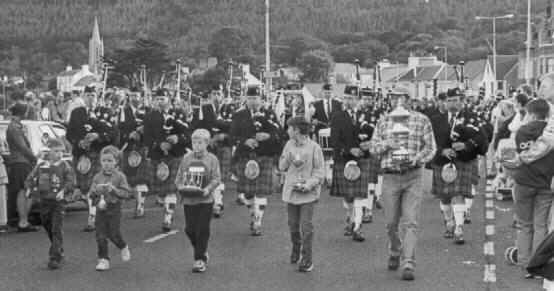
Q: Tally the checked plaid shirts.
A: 1